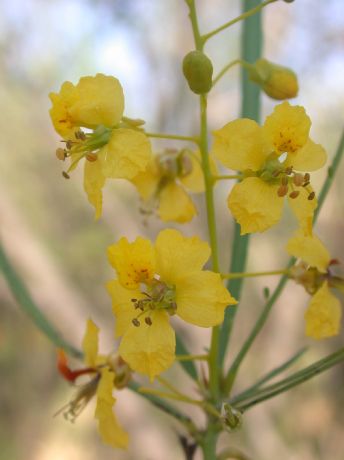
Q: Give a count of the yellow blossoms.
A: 6